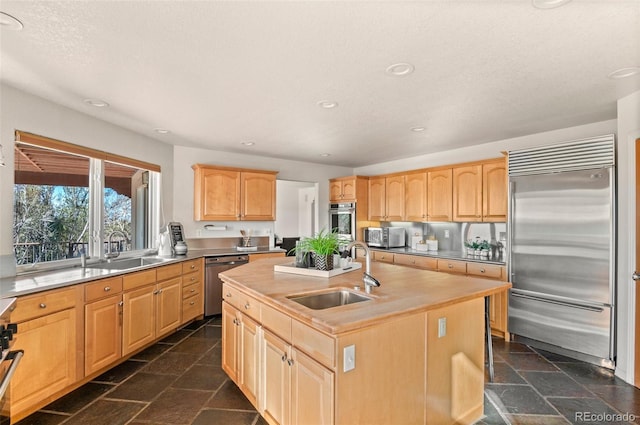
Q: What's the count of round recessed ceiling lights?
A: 10